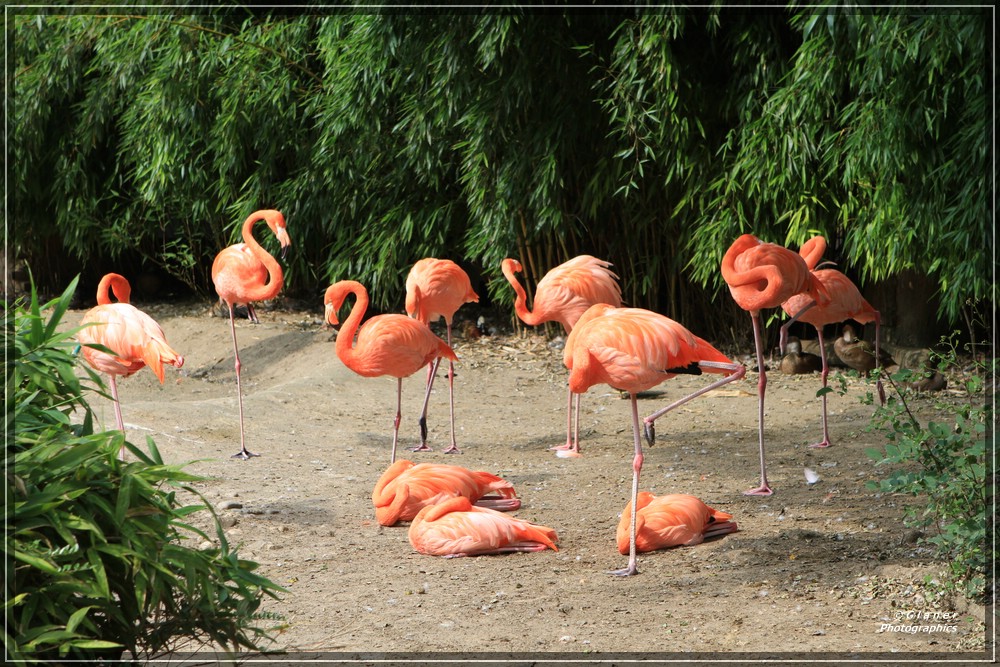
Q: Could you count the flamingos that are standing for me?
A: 8